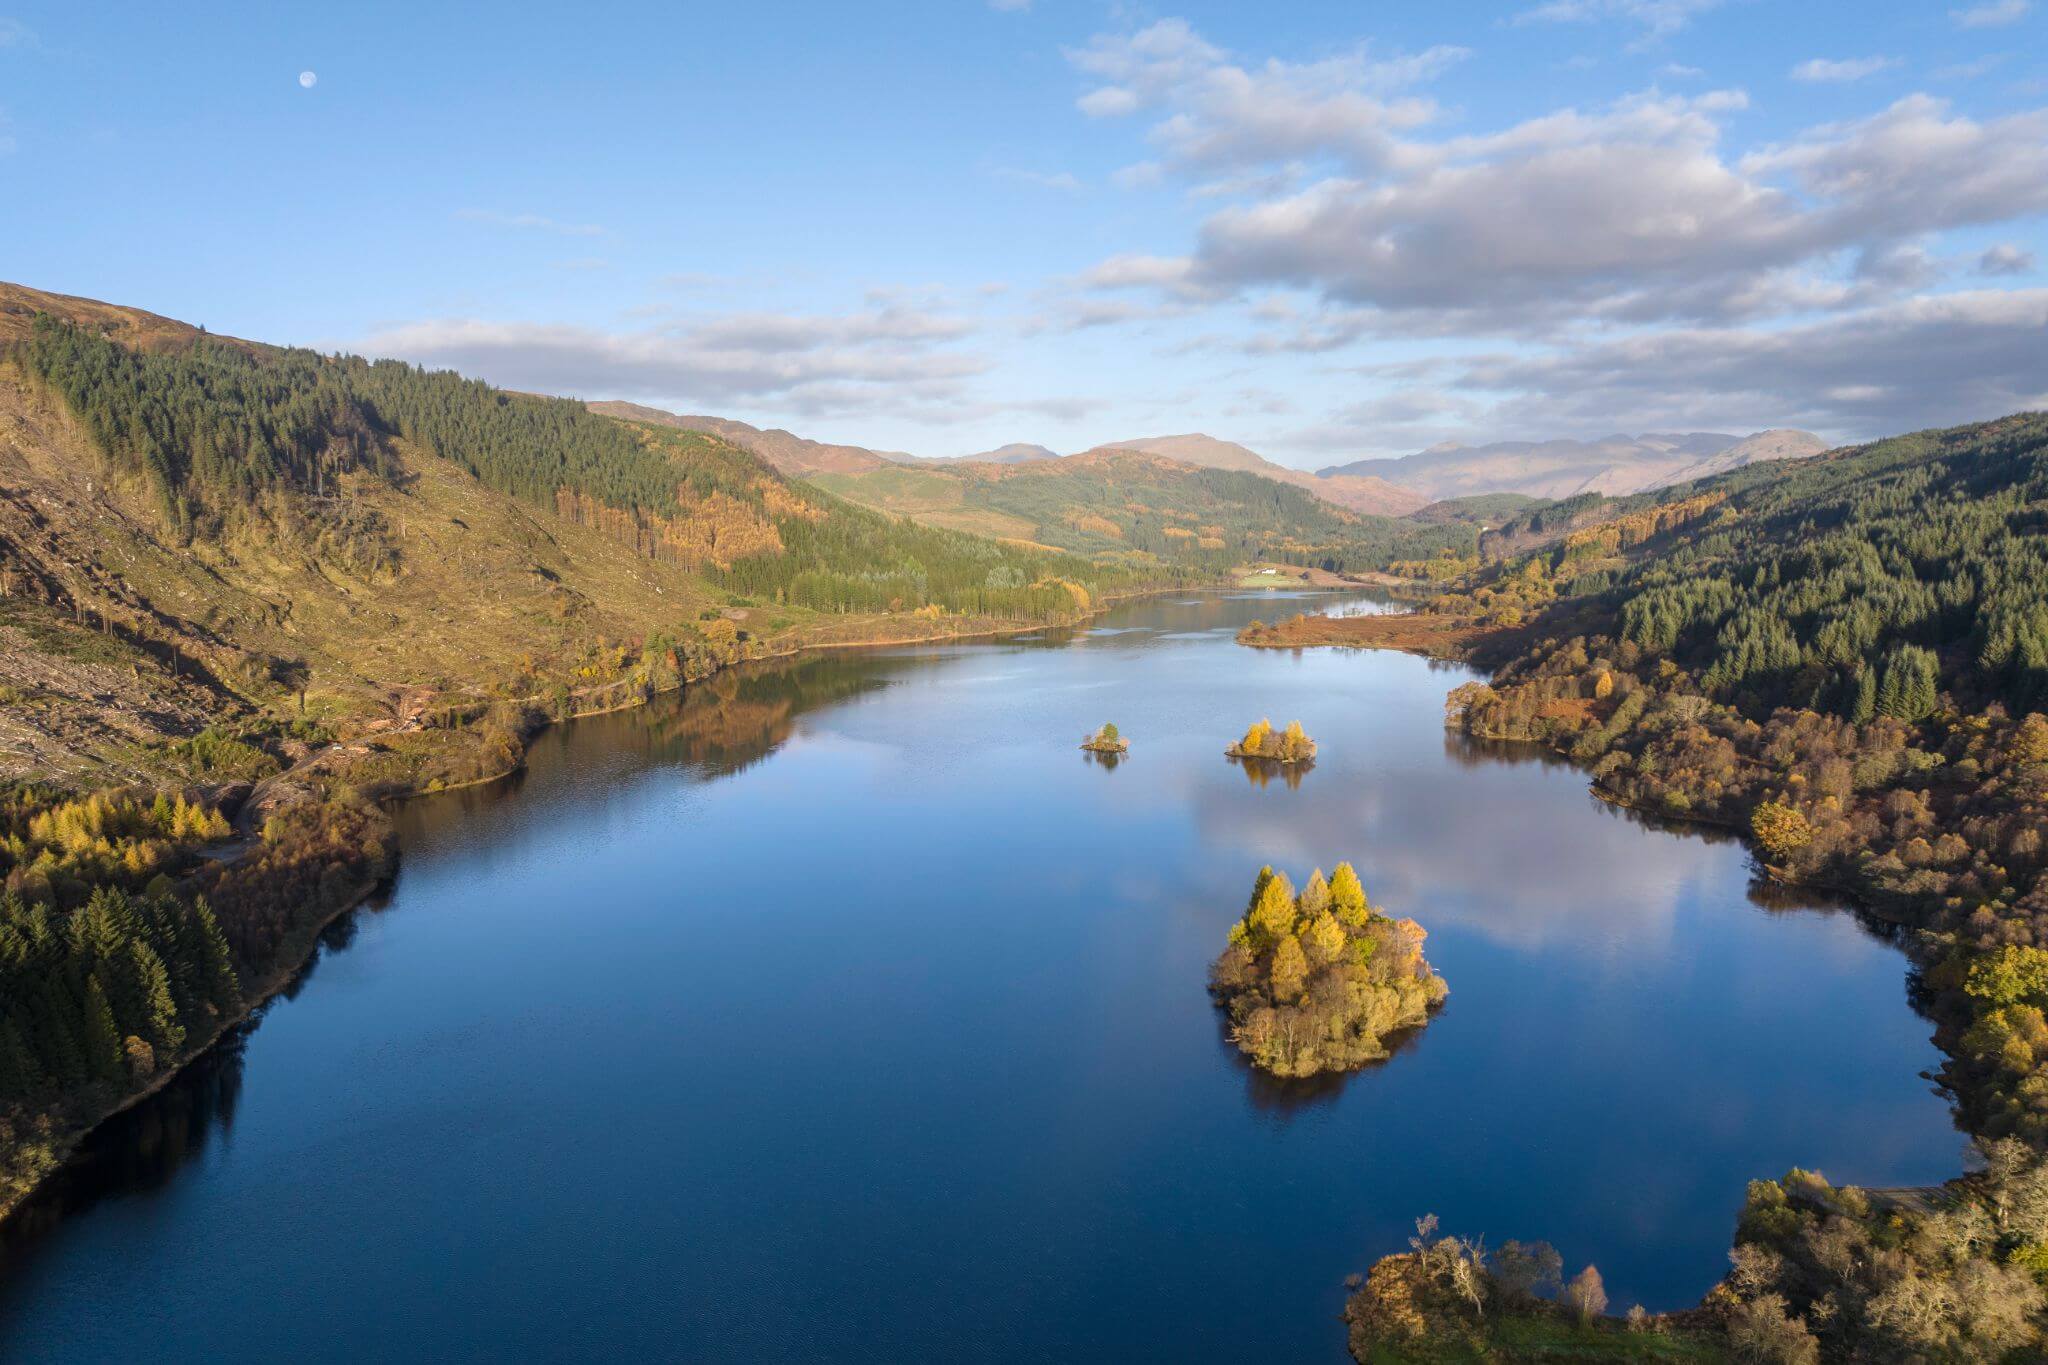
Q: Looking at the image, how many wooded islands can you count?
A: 3